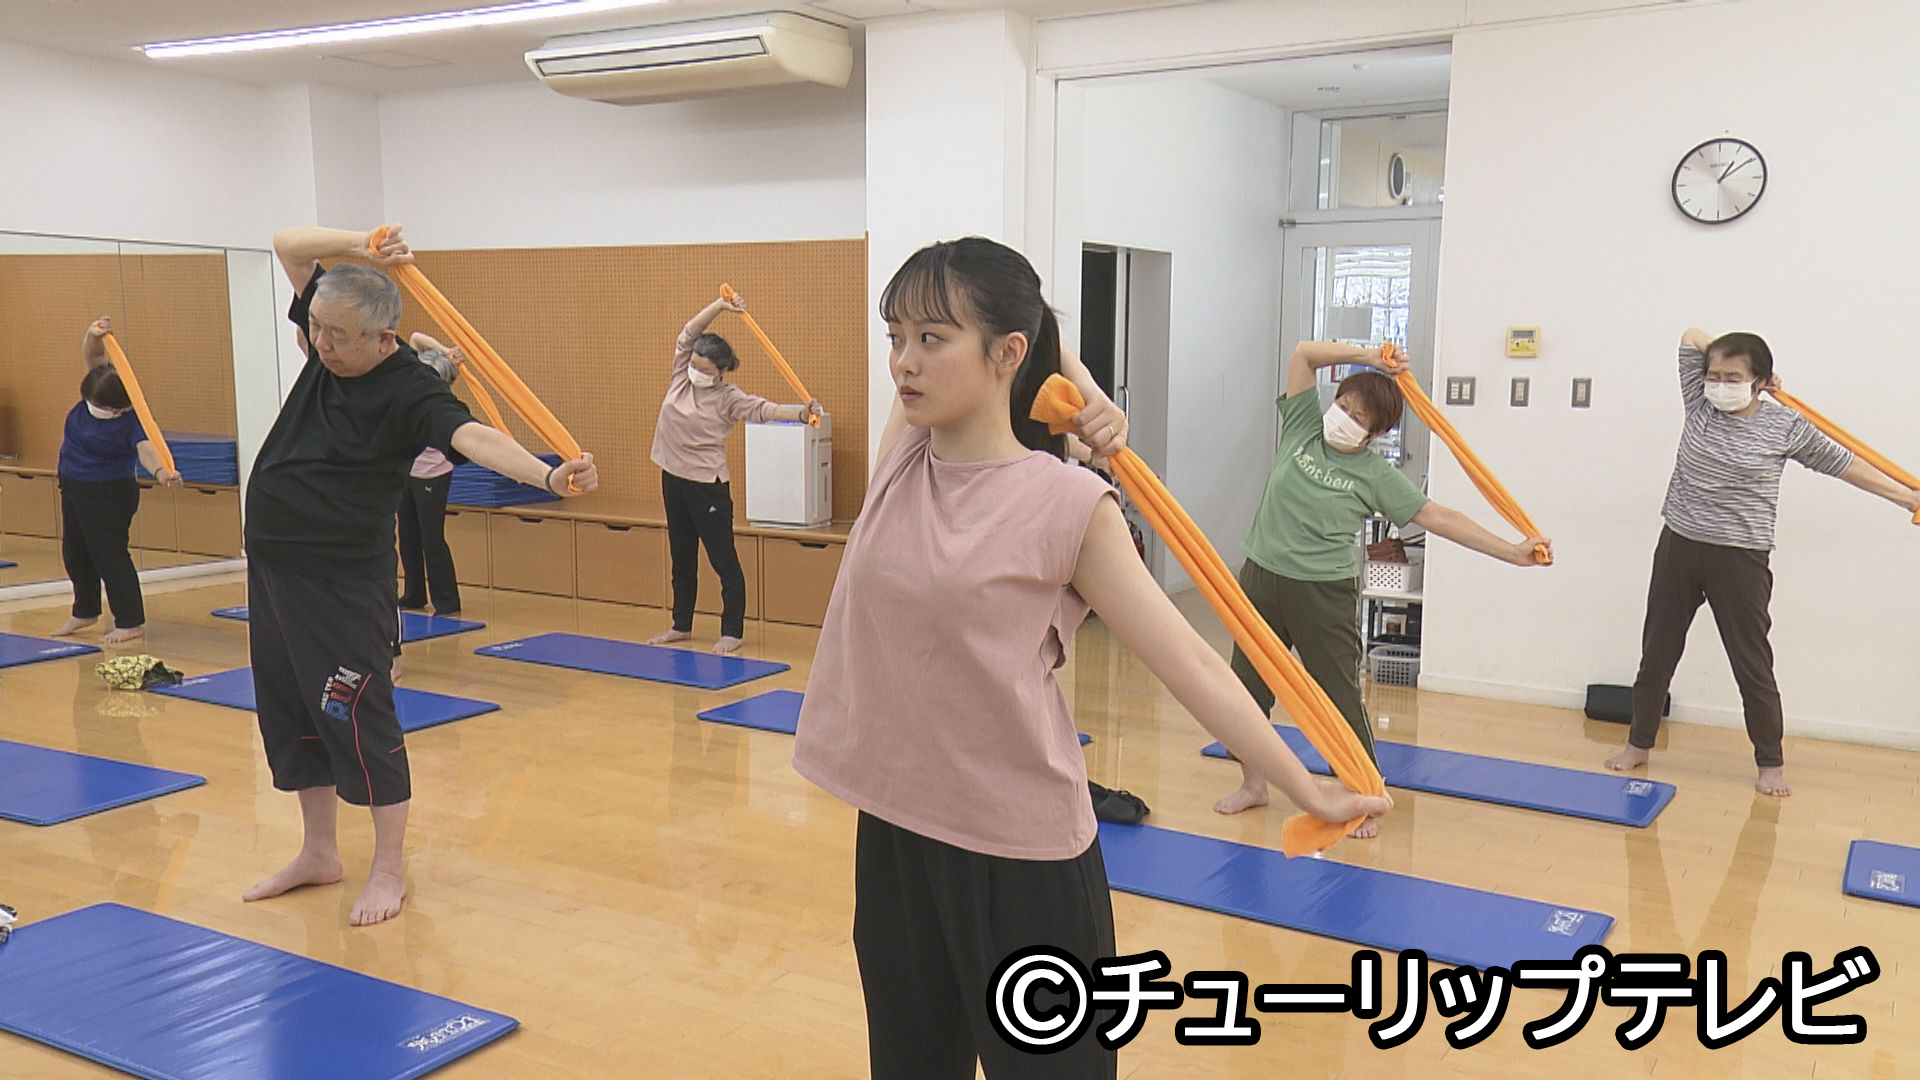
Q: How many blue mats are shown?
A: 10